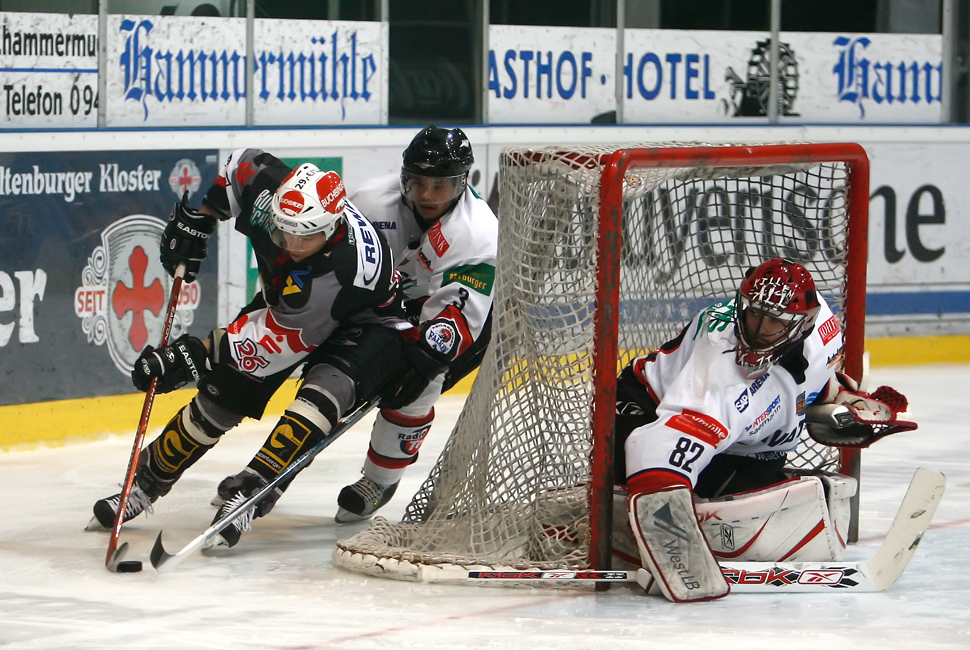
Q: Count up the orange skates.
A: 0